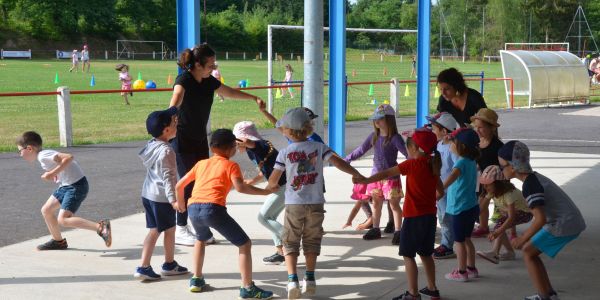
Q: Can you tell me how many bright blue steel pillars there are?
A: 3